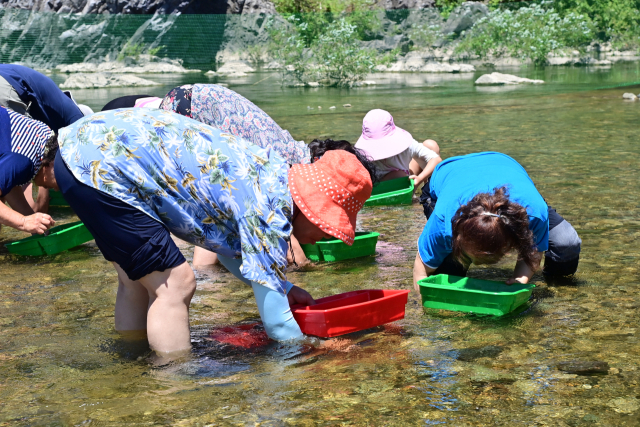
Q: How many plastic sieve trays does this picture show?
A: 6